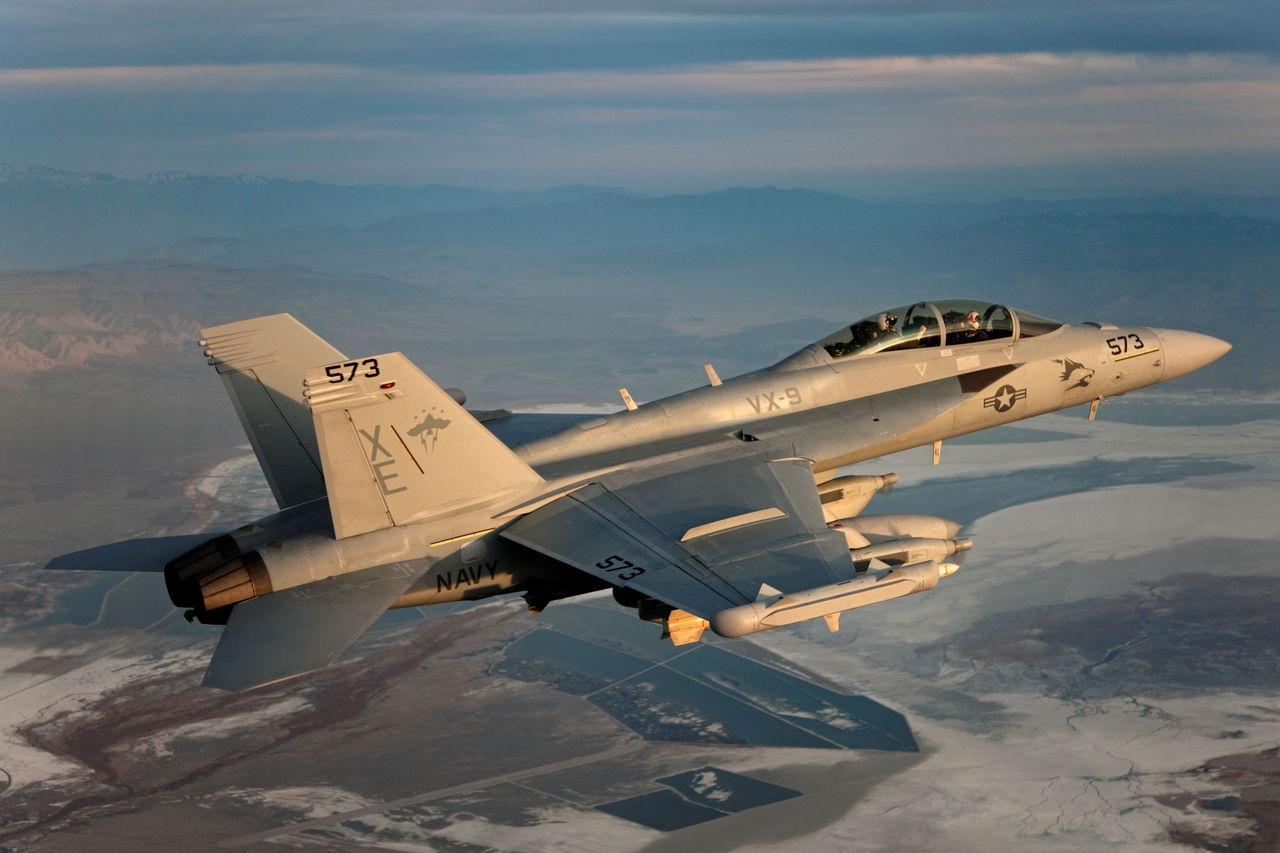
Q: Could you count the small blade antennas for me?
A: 4